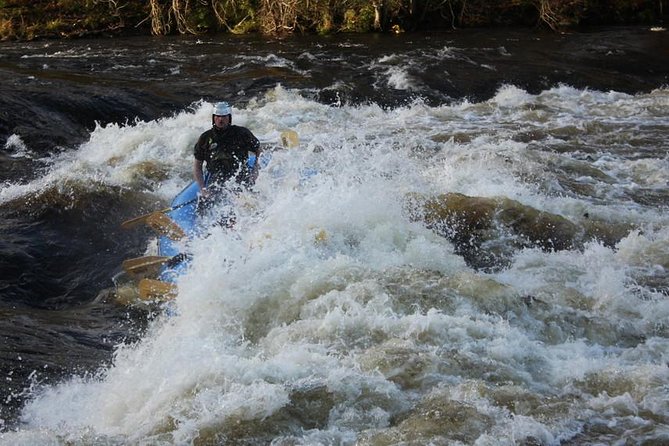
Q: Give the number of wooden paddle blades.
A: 5